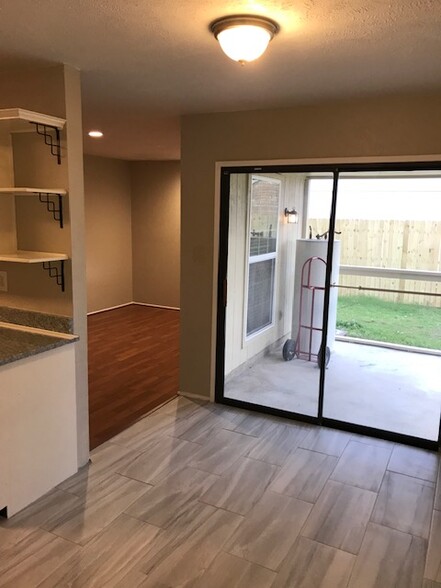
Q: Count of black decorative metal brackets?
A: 3